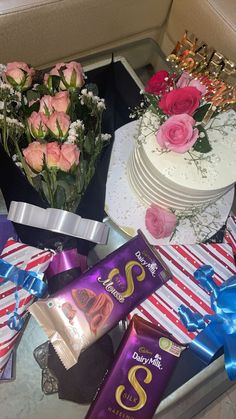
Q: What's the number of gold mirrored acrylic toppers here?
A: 1